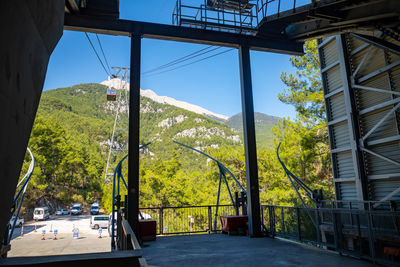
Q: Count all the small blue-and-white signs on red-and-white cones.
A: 3